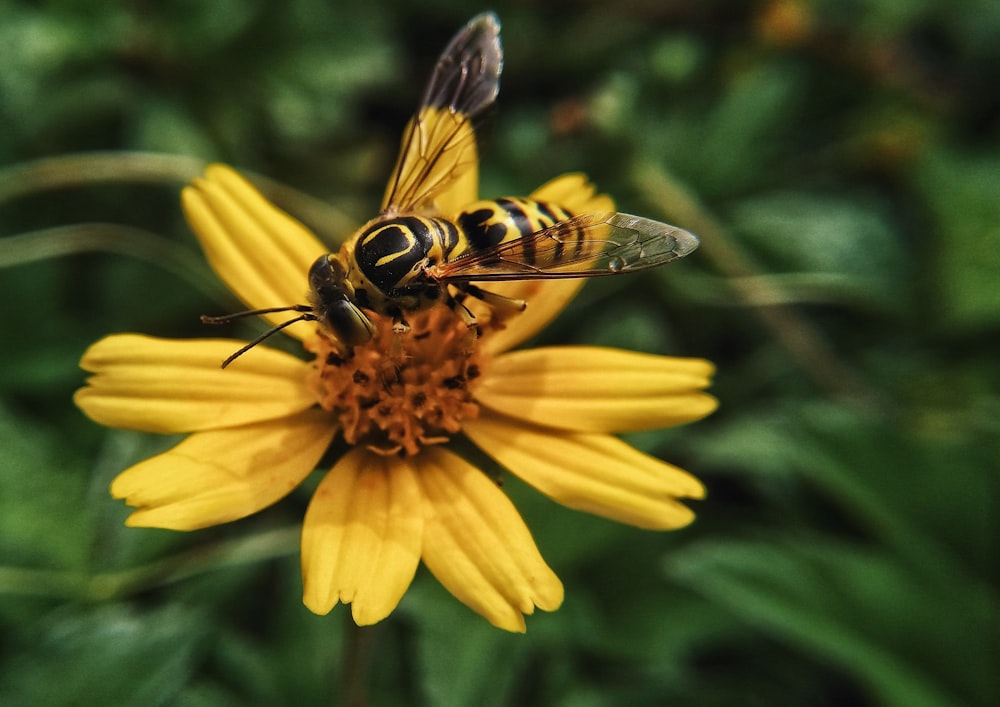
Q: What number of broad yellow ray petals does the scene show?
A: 9